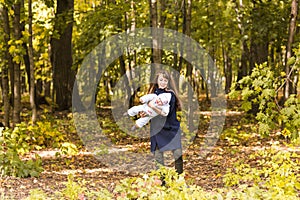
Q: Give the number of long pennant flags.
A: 0